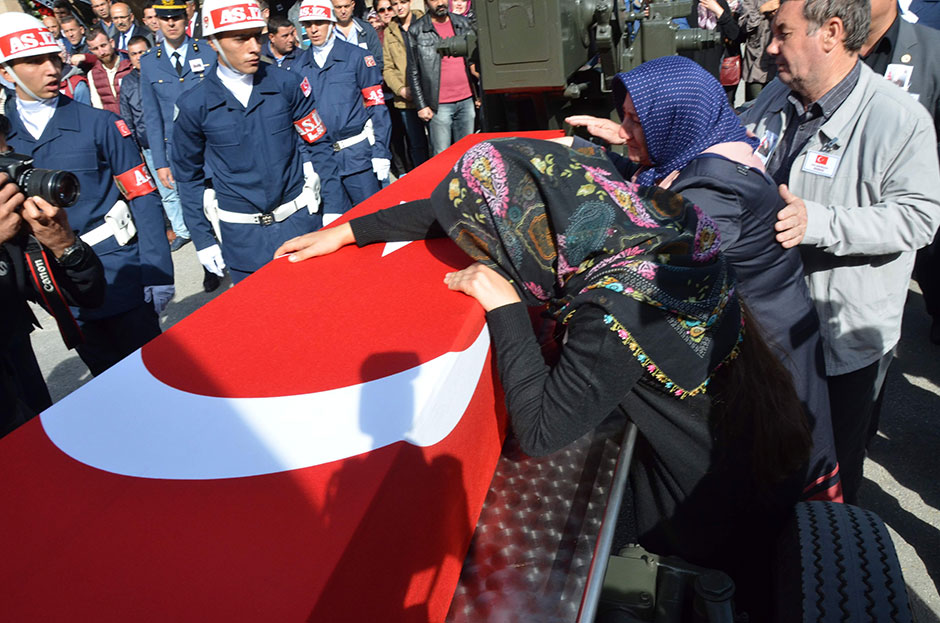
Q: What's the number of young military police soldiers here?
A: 3